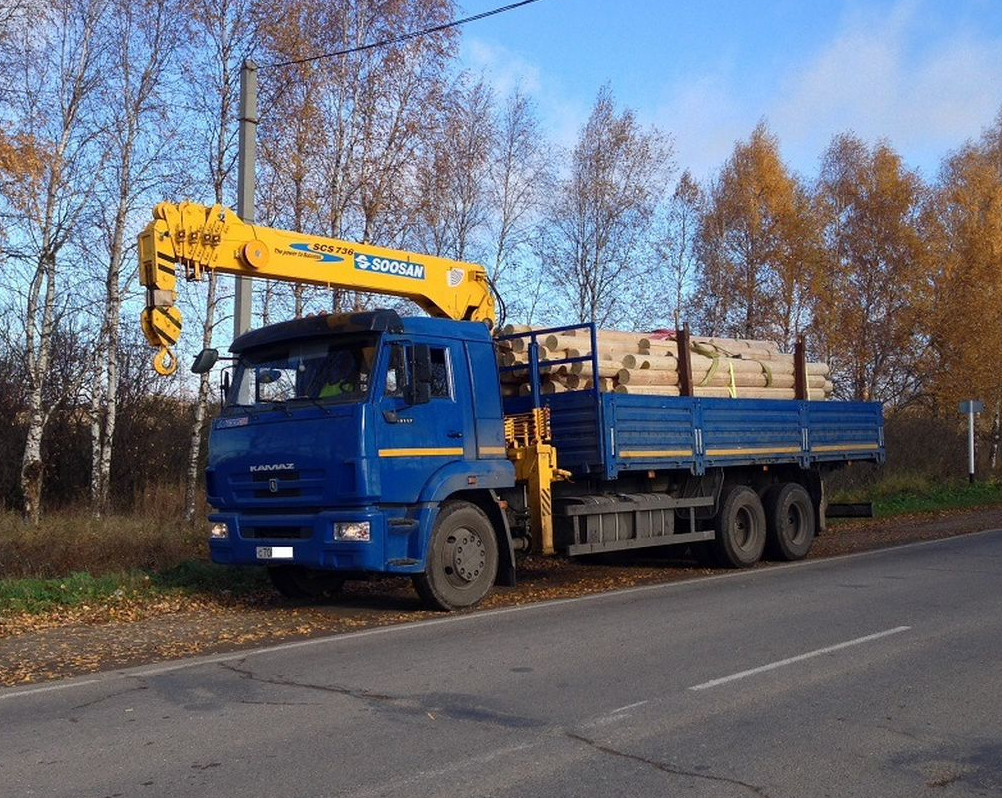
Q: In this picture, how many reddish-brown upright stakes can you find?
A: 2